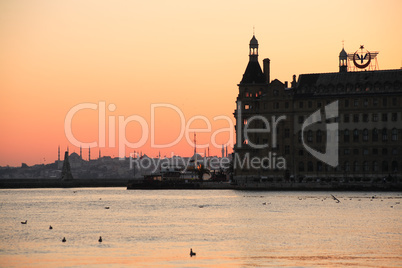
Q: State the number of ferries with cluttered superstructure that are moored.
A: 1